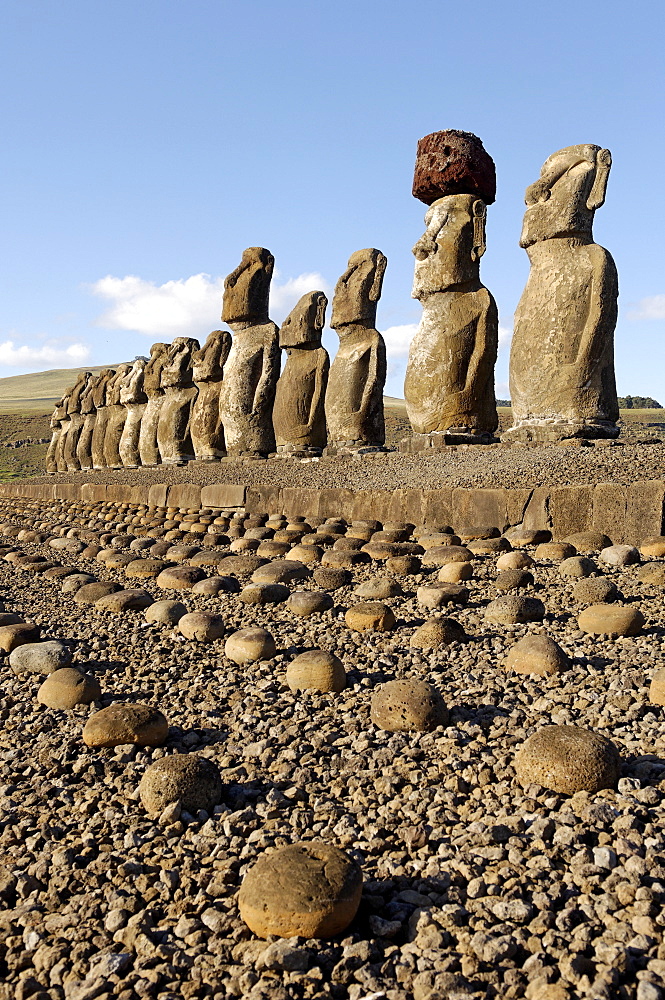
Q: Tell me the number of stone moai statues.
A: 15